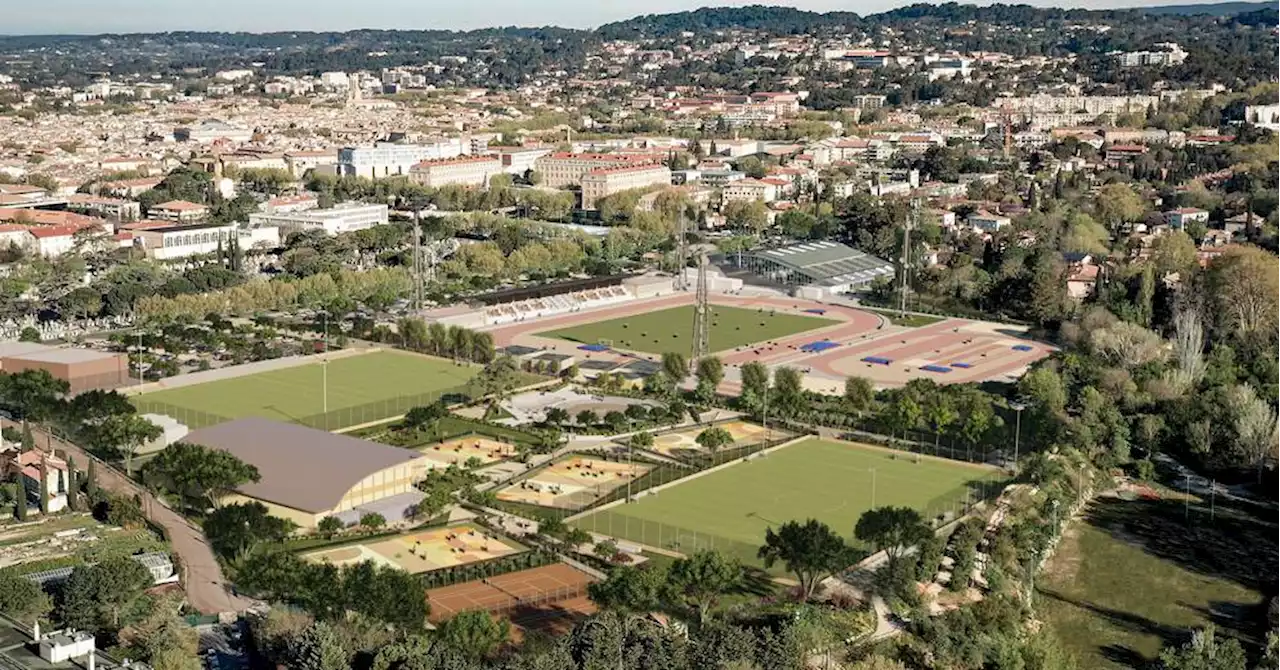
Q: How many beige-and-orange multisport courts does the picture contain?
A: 4